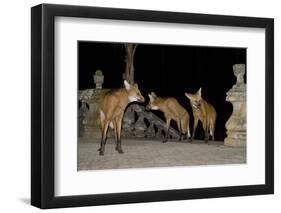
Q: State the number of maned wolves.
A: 3